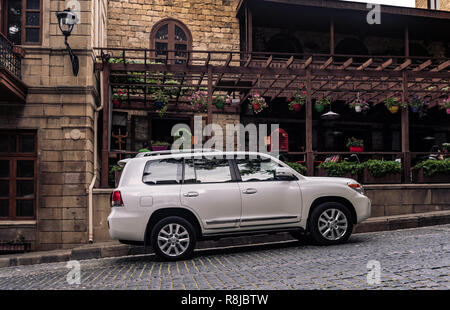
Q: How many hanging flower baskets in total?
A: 11